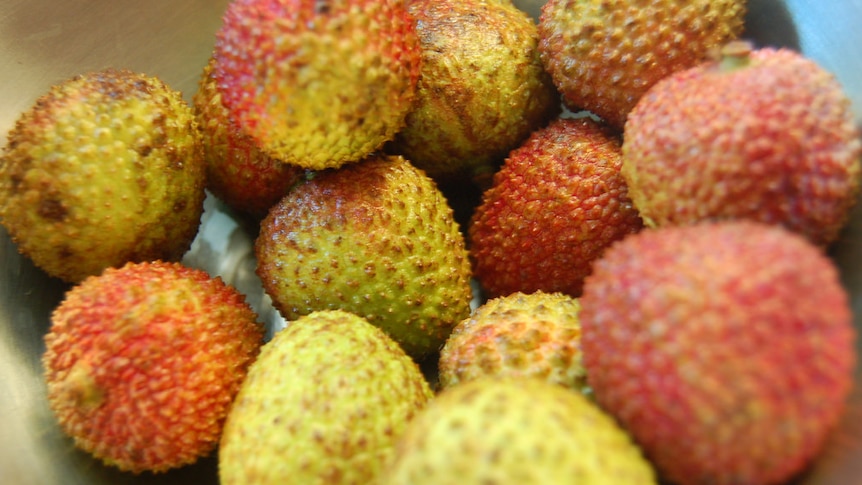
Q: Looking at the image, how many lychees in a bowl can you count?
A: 13